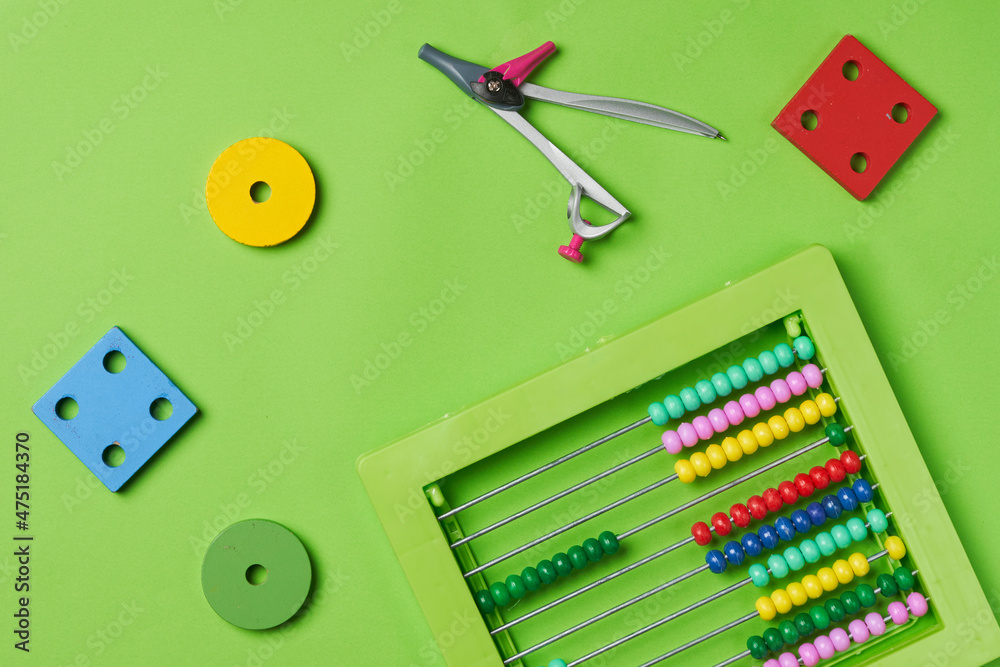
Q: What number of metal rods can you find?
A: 10